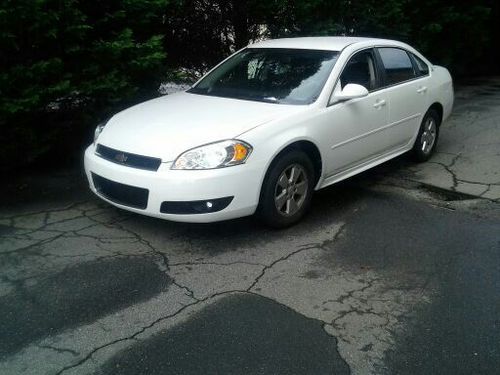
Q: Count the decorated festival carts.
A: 0